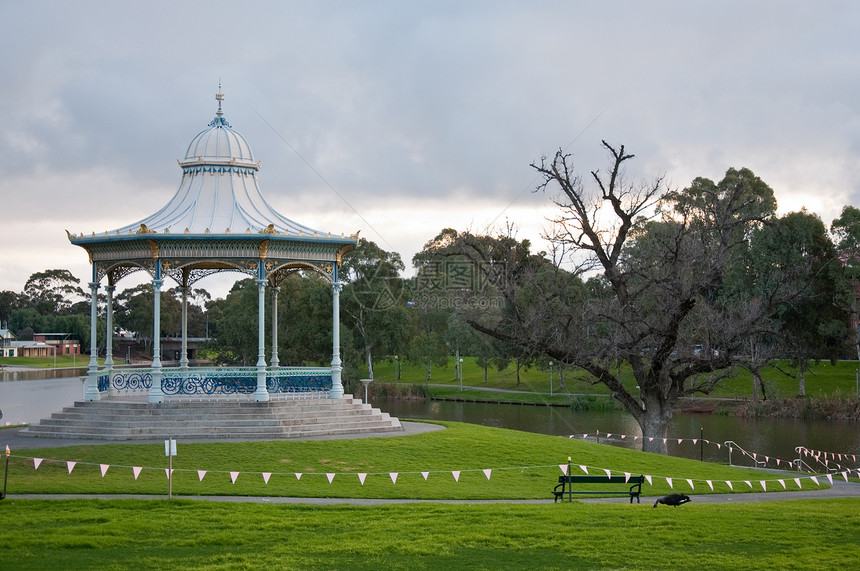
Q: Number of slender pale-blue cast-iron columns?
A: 7